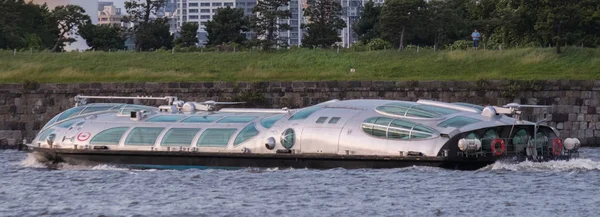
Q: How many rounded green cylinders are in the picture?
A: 4